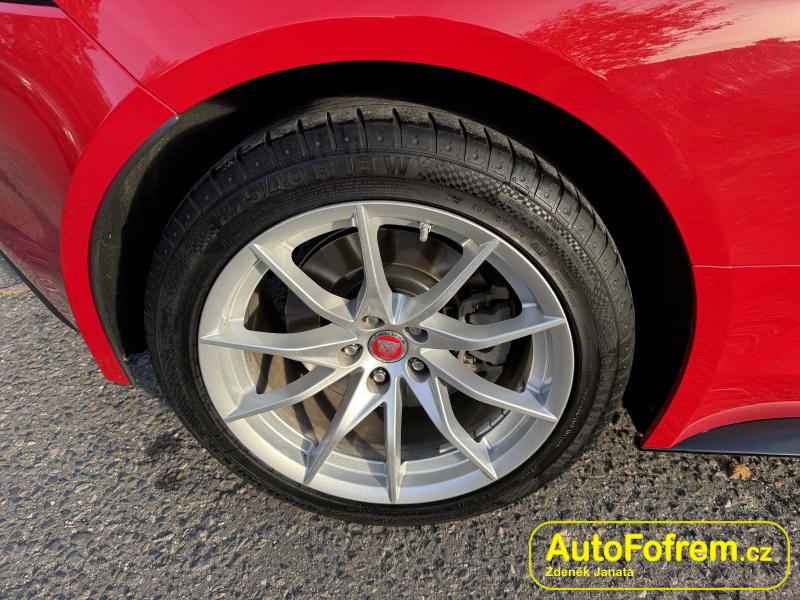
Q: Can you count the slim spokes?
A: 10